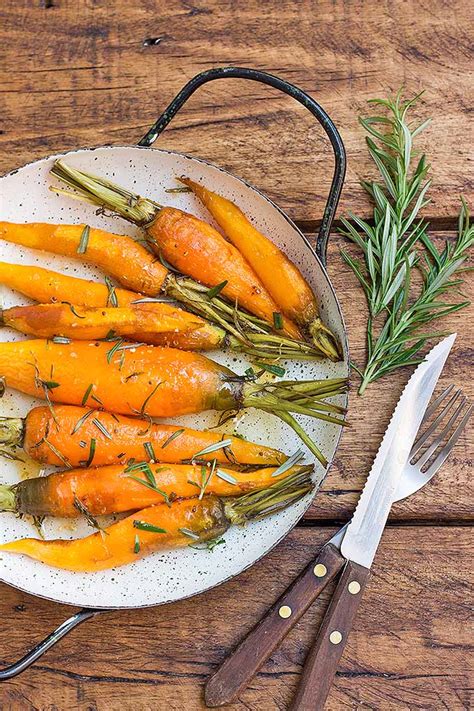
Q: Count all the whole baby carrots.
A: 9